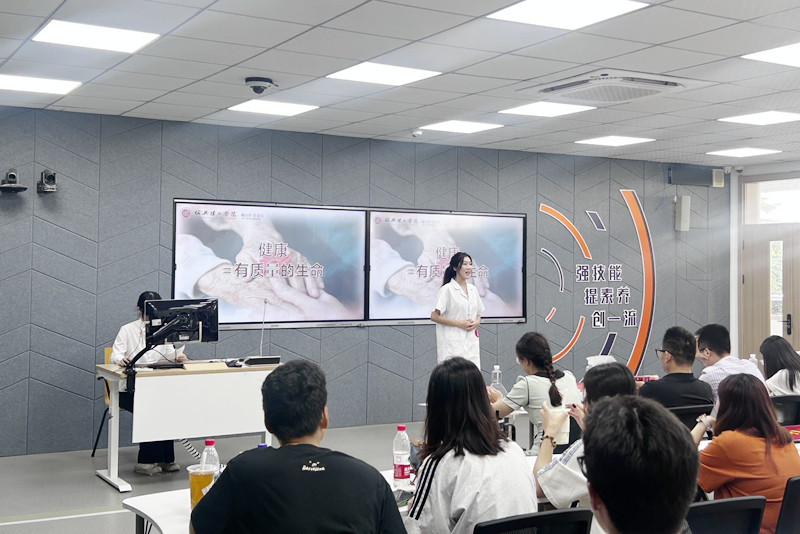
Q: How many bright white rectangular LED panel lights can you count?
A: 11